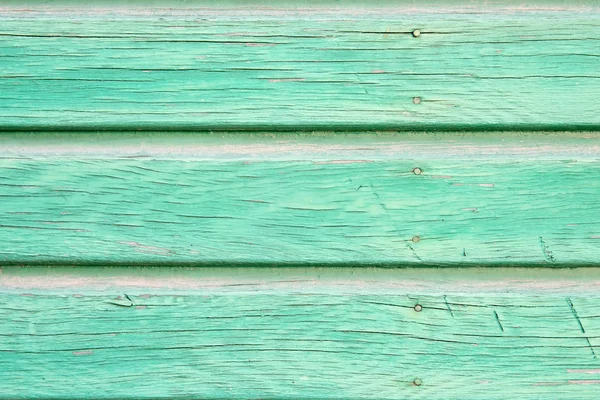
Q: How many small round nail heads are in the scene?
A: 6